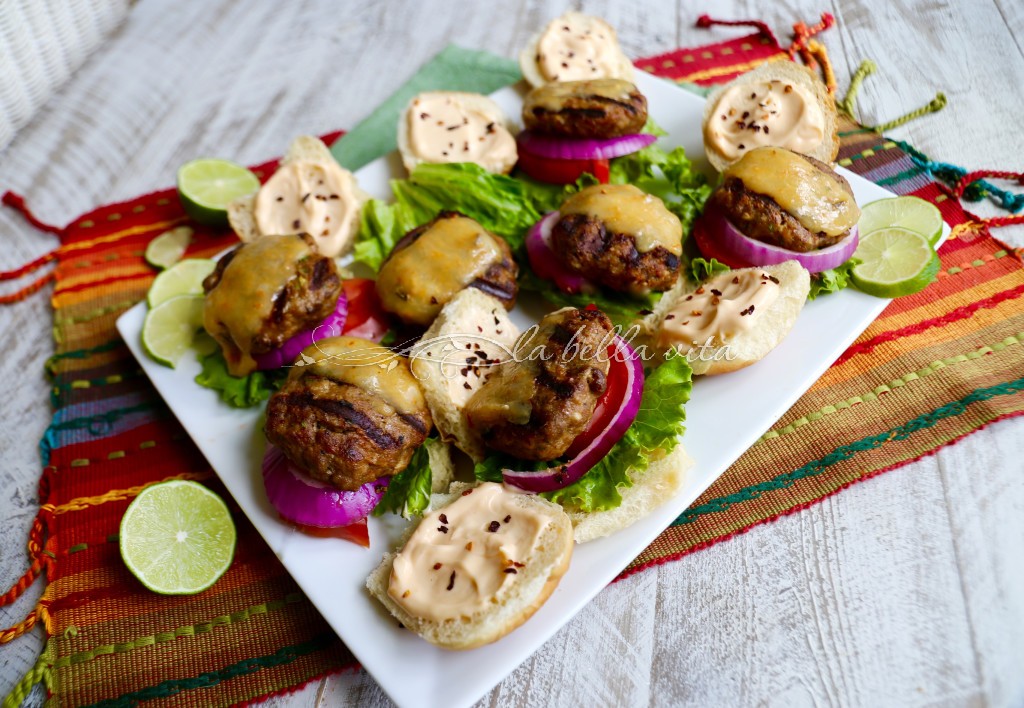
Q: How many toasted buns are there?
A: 7